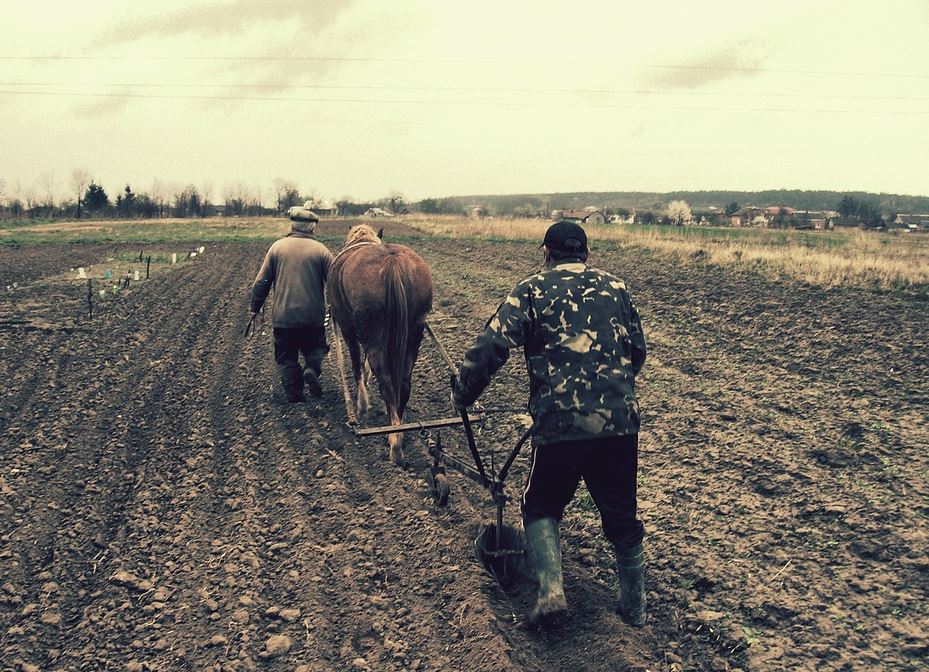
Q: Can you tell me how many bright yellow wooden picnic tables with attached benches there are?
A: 0